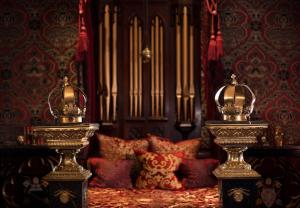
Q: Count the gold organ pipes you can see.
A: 12